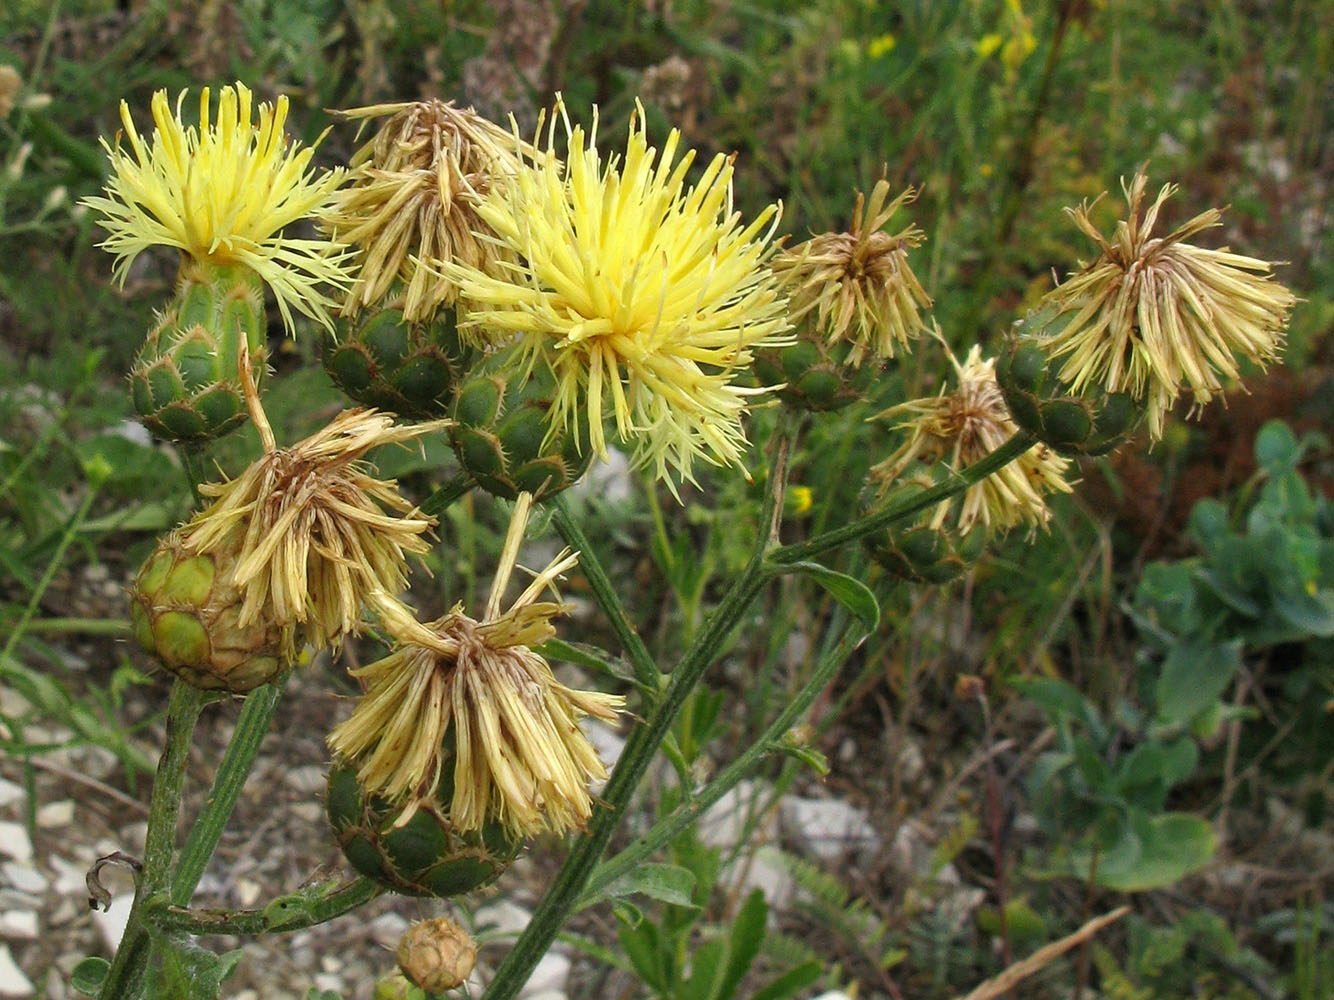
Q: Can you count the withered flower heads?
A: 6